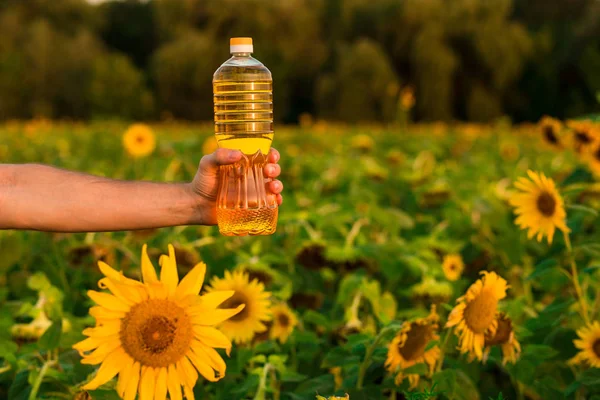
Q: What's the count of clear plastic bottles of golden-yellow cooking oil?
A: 1